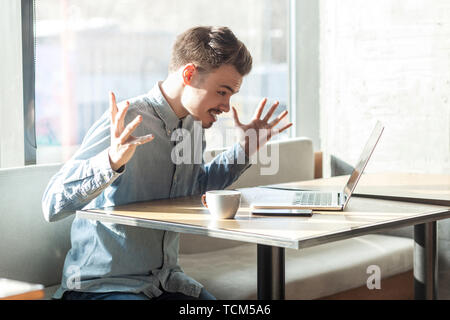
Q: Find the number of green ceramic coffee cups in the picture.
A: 0